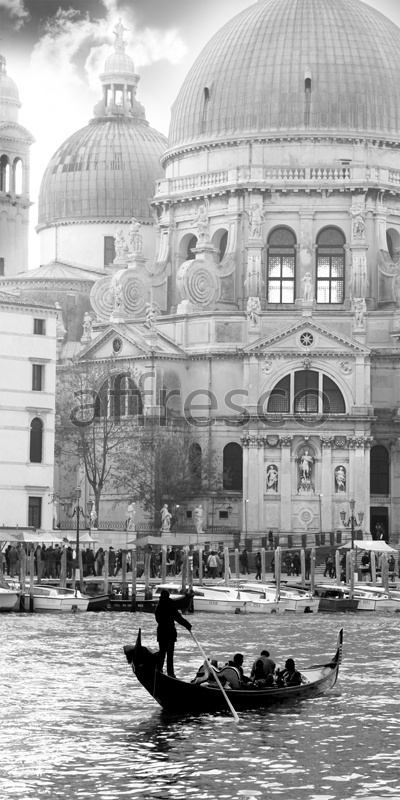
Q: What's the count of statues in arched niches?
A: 3